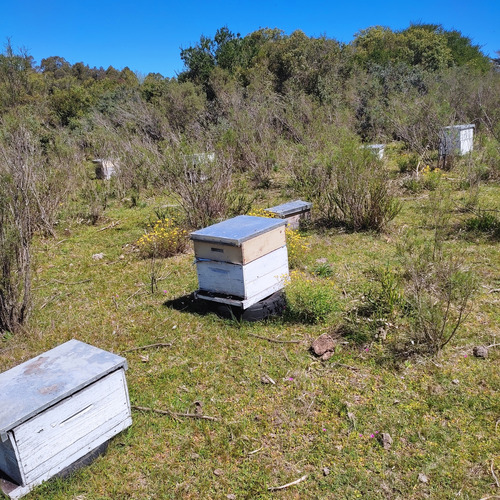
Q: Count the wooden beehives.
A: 7